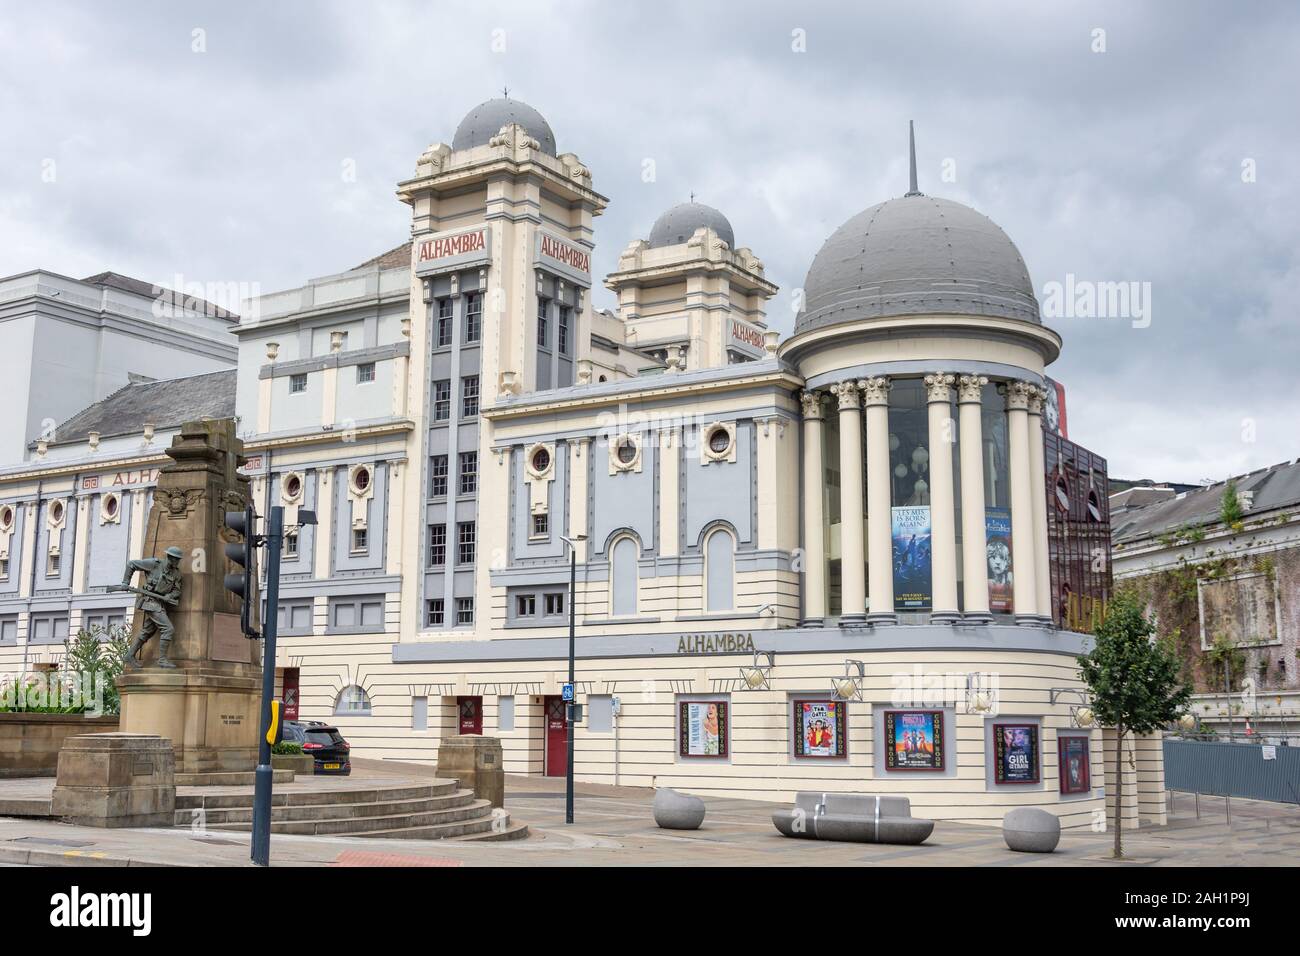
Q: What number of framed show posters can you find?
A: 5